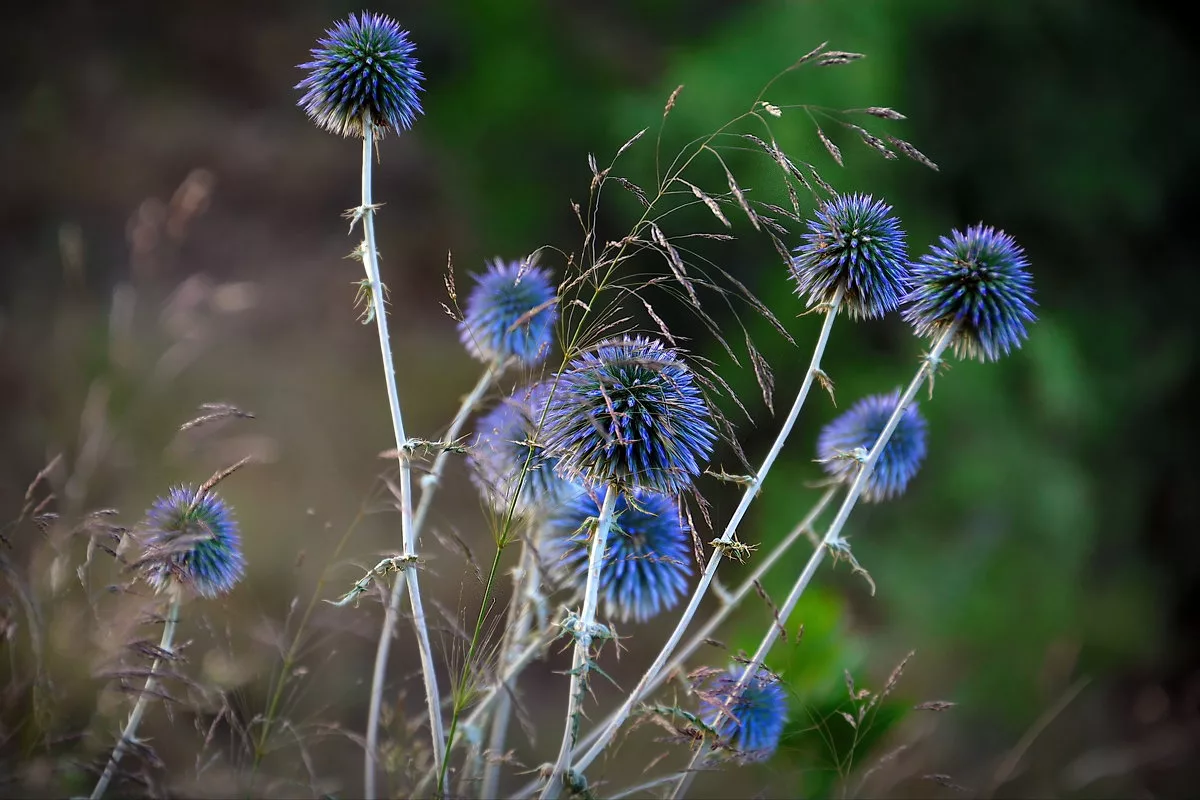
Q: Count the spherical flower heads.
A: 10